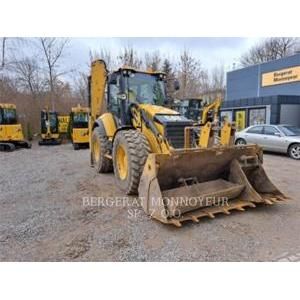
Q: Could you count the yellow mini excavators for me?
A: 3